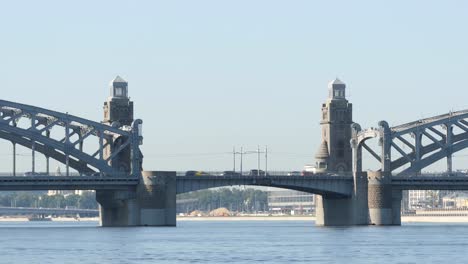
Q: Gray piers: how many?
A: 2